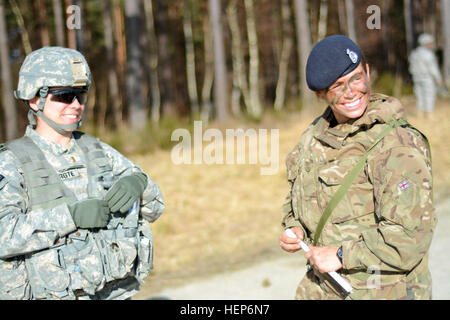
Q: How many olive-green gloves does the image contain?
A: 2